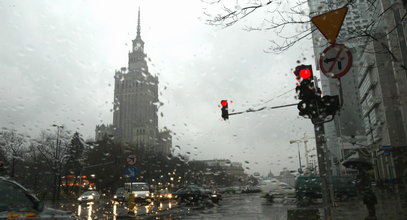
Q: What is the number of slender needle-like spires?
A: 1